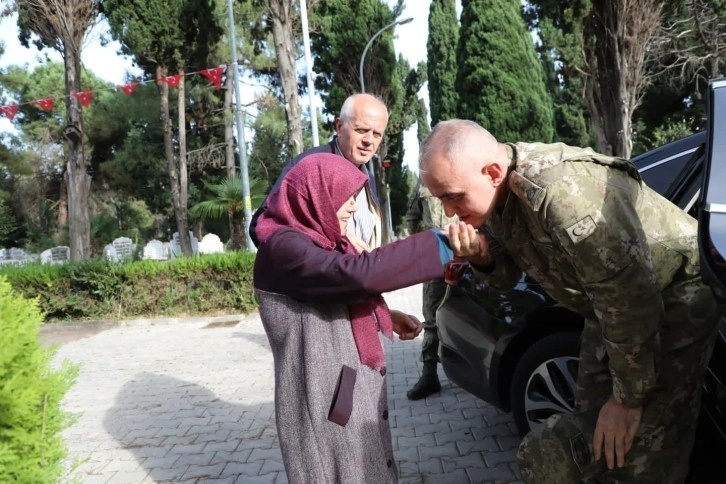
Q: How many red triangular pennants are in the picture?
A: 6